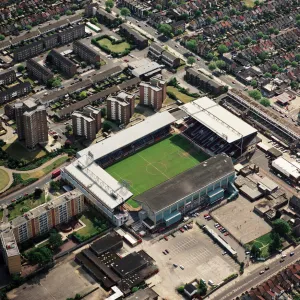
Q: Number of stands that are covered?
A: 4